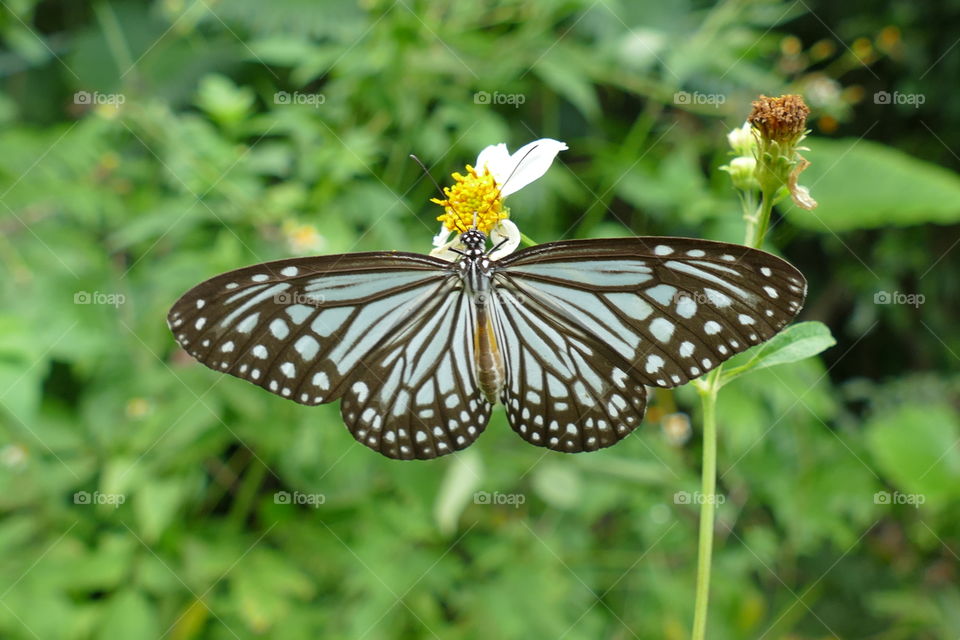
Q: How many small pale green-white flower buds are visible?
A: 2